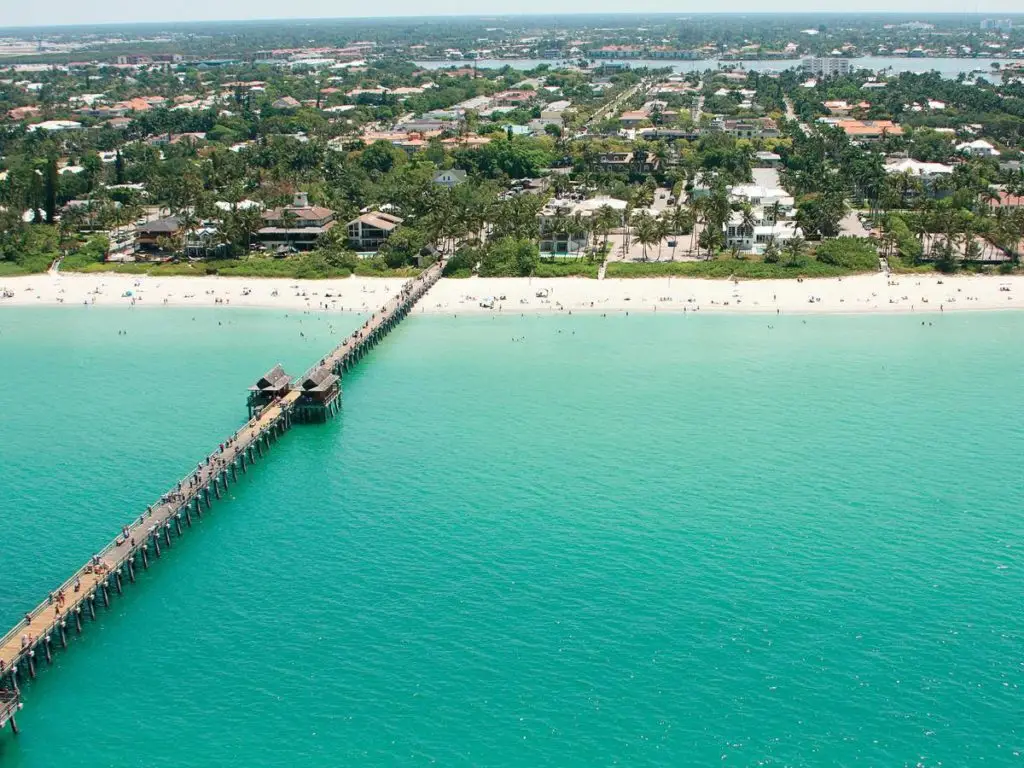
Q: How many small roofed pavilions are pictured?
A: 2